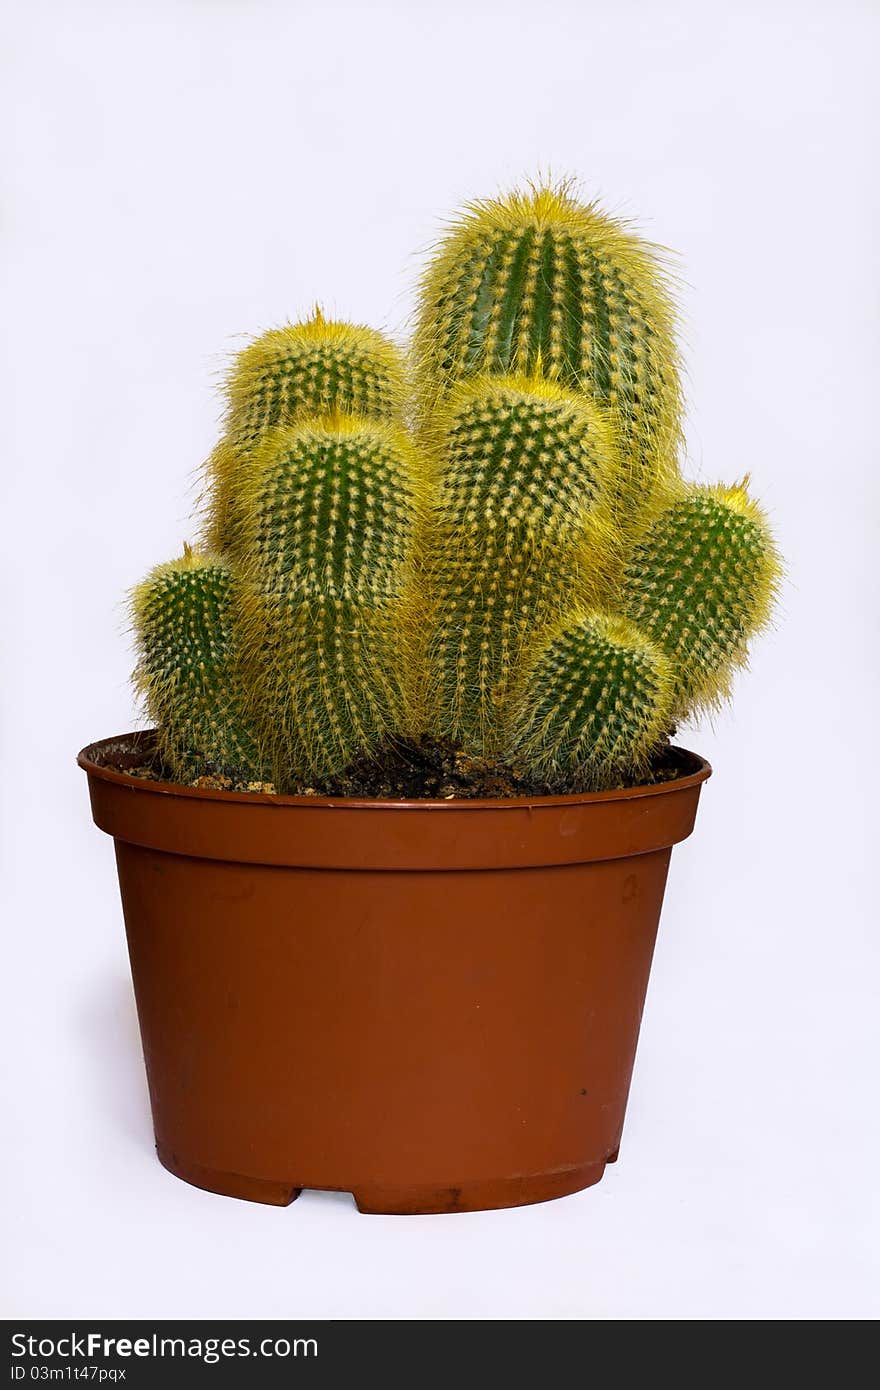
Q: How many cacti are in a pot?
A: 7